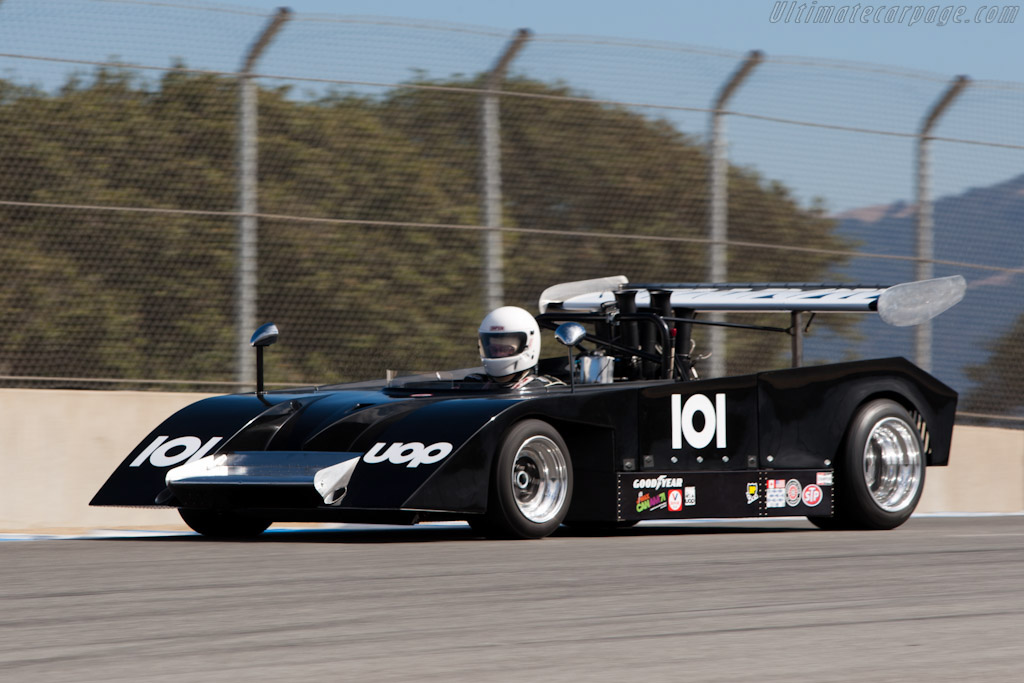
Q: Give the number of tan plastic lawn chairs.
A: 0